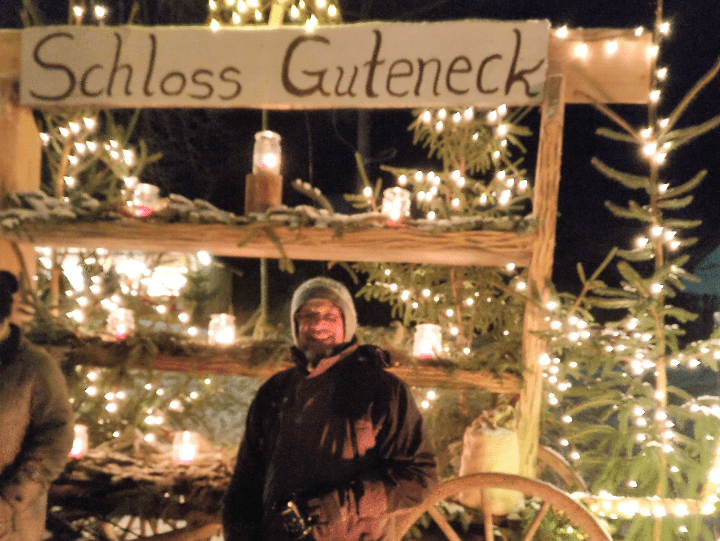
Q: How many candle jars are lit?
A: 8